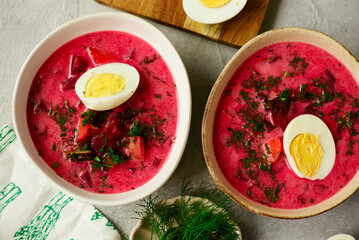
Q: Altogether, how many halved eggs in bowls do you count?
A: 2